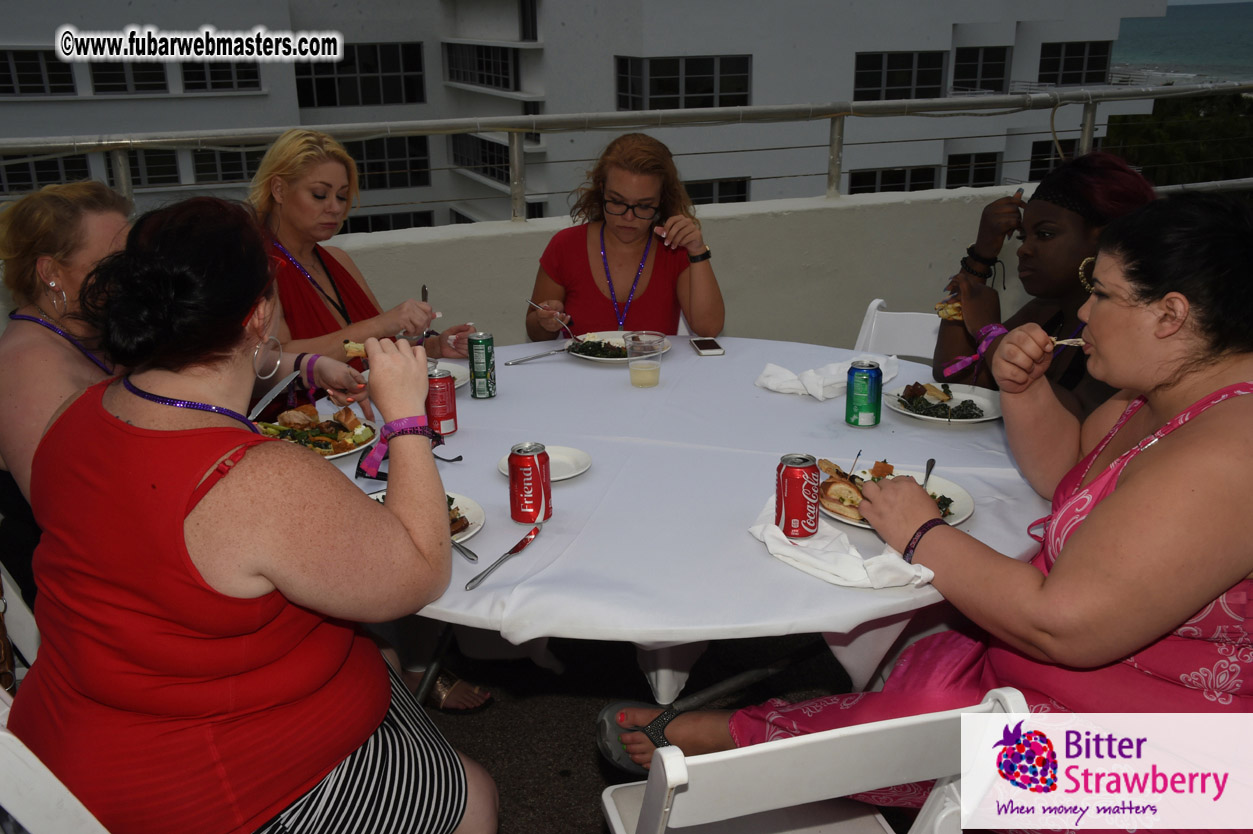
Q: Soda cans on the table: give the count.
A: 5